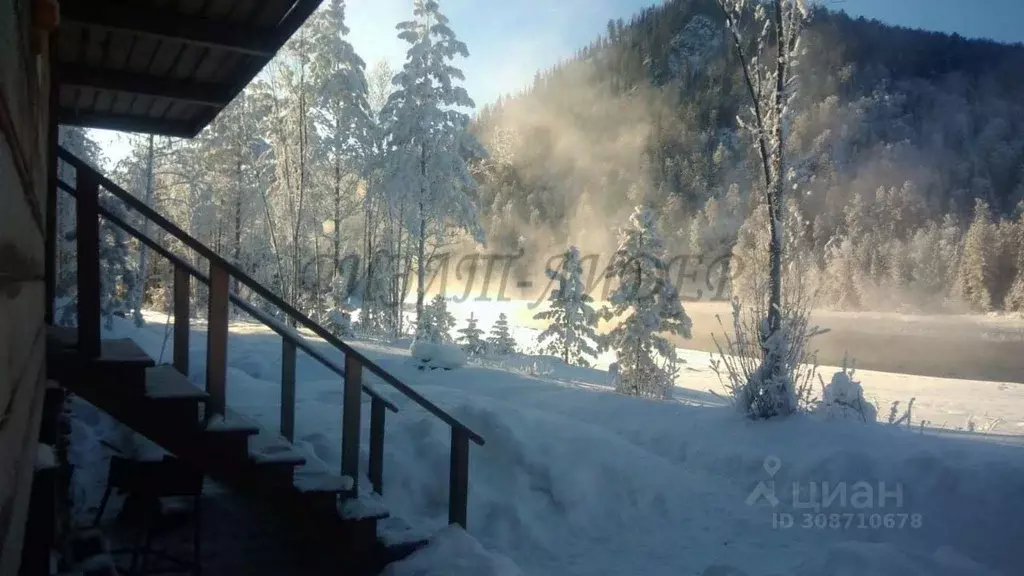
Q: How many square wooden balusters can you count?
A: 7